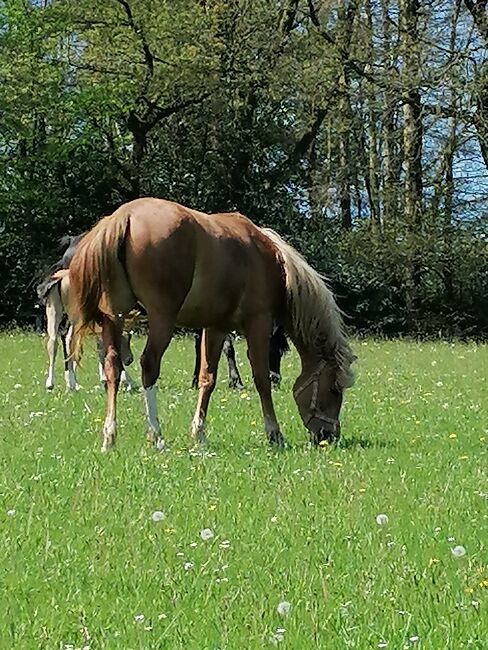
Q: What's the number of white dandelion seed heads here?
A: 5